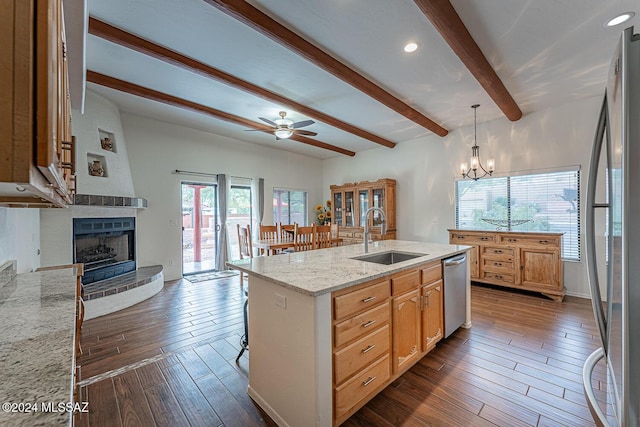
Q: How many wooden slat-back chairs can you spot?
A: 6